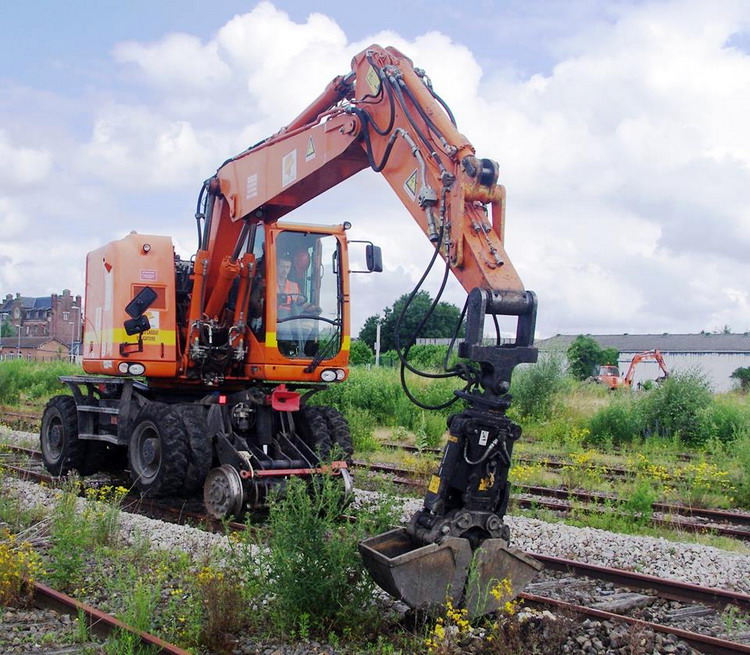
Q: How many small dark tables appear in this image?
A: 0